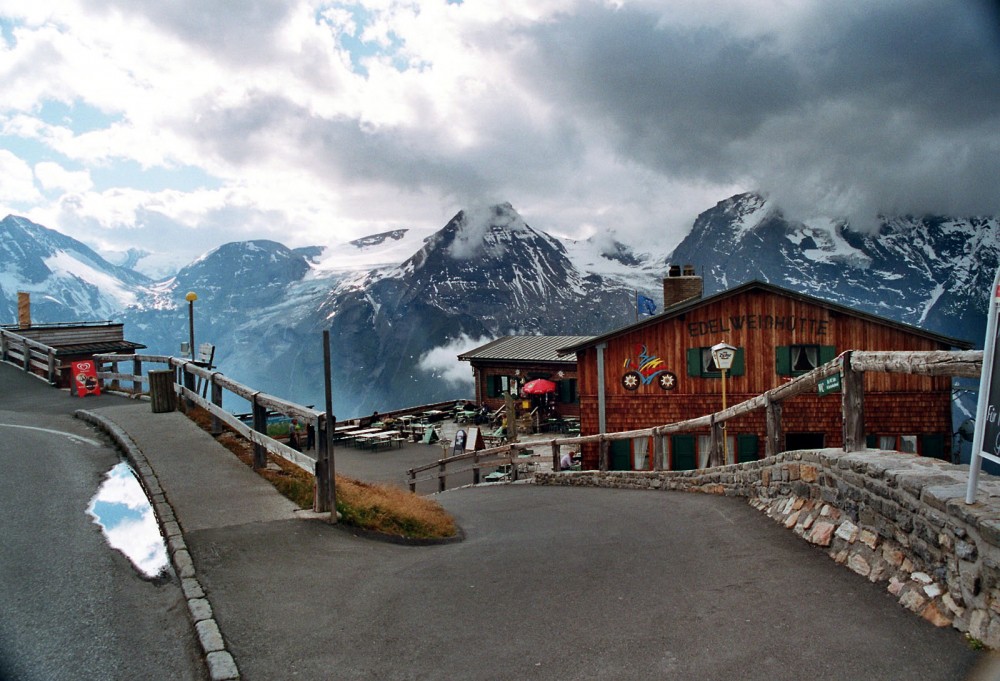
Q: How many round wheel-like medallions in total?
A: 2